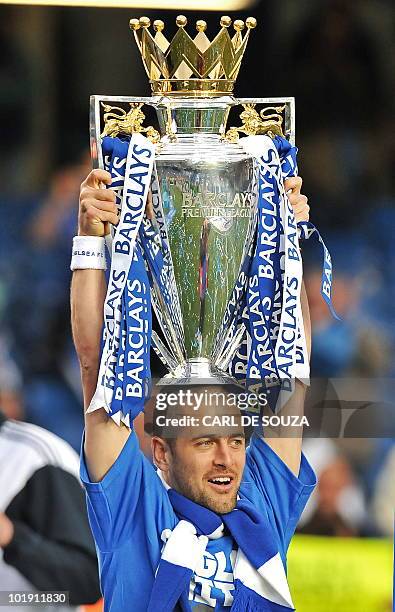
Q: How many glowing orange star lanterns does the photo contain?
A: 0